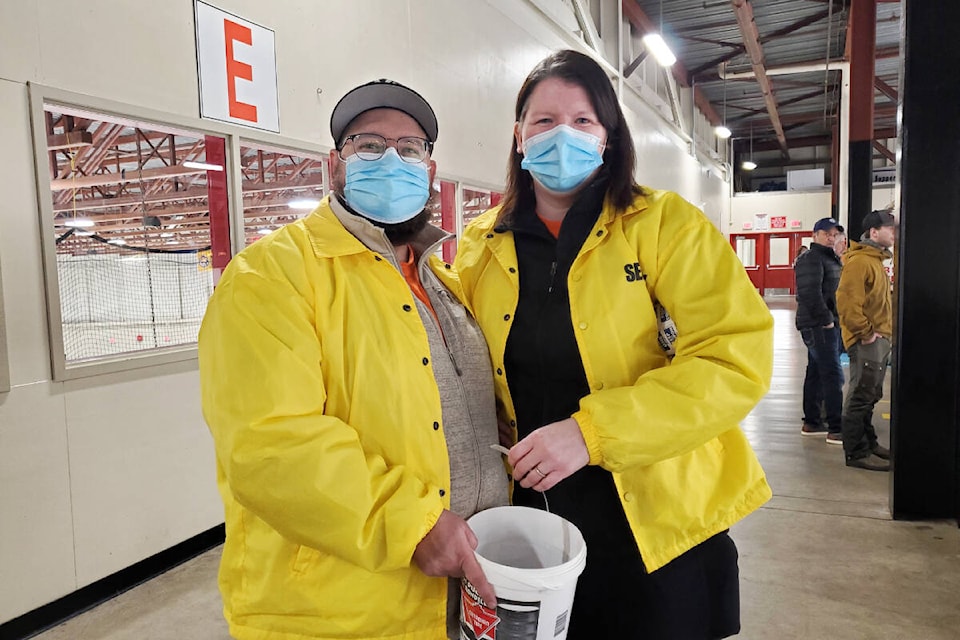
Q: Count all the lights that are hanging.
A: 3